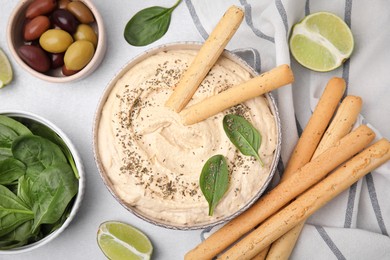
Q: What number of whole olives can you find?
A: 11